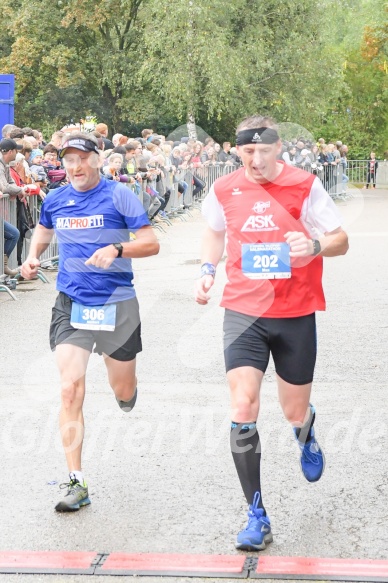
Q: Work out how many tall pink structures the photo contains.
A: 0